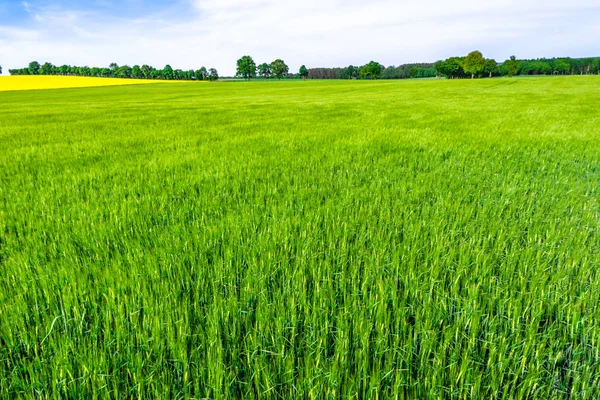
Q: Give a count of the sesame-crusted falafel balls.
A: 0